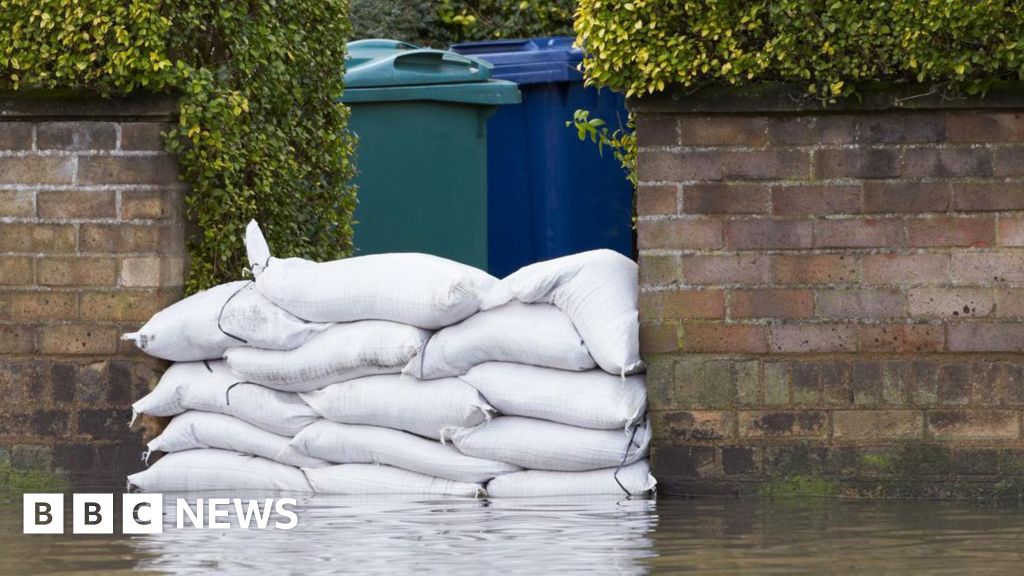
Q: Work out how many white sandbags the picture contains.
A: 14